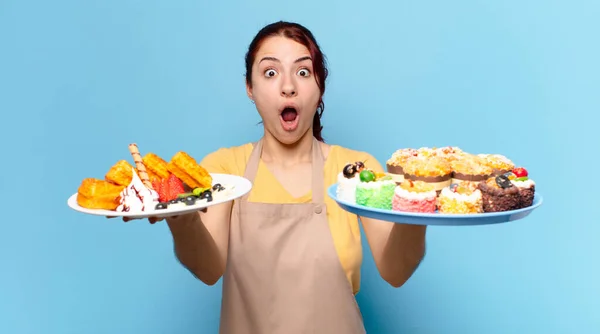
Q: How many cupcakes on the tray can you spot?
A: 11